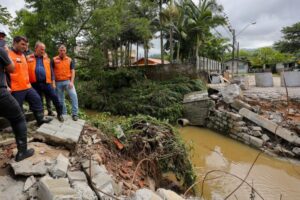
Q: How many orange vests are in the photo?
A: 3